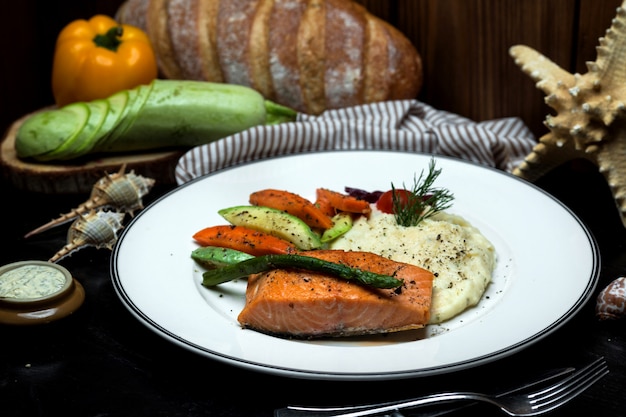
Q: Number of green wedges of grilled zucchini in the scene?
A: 3